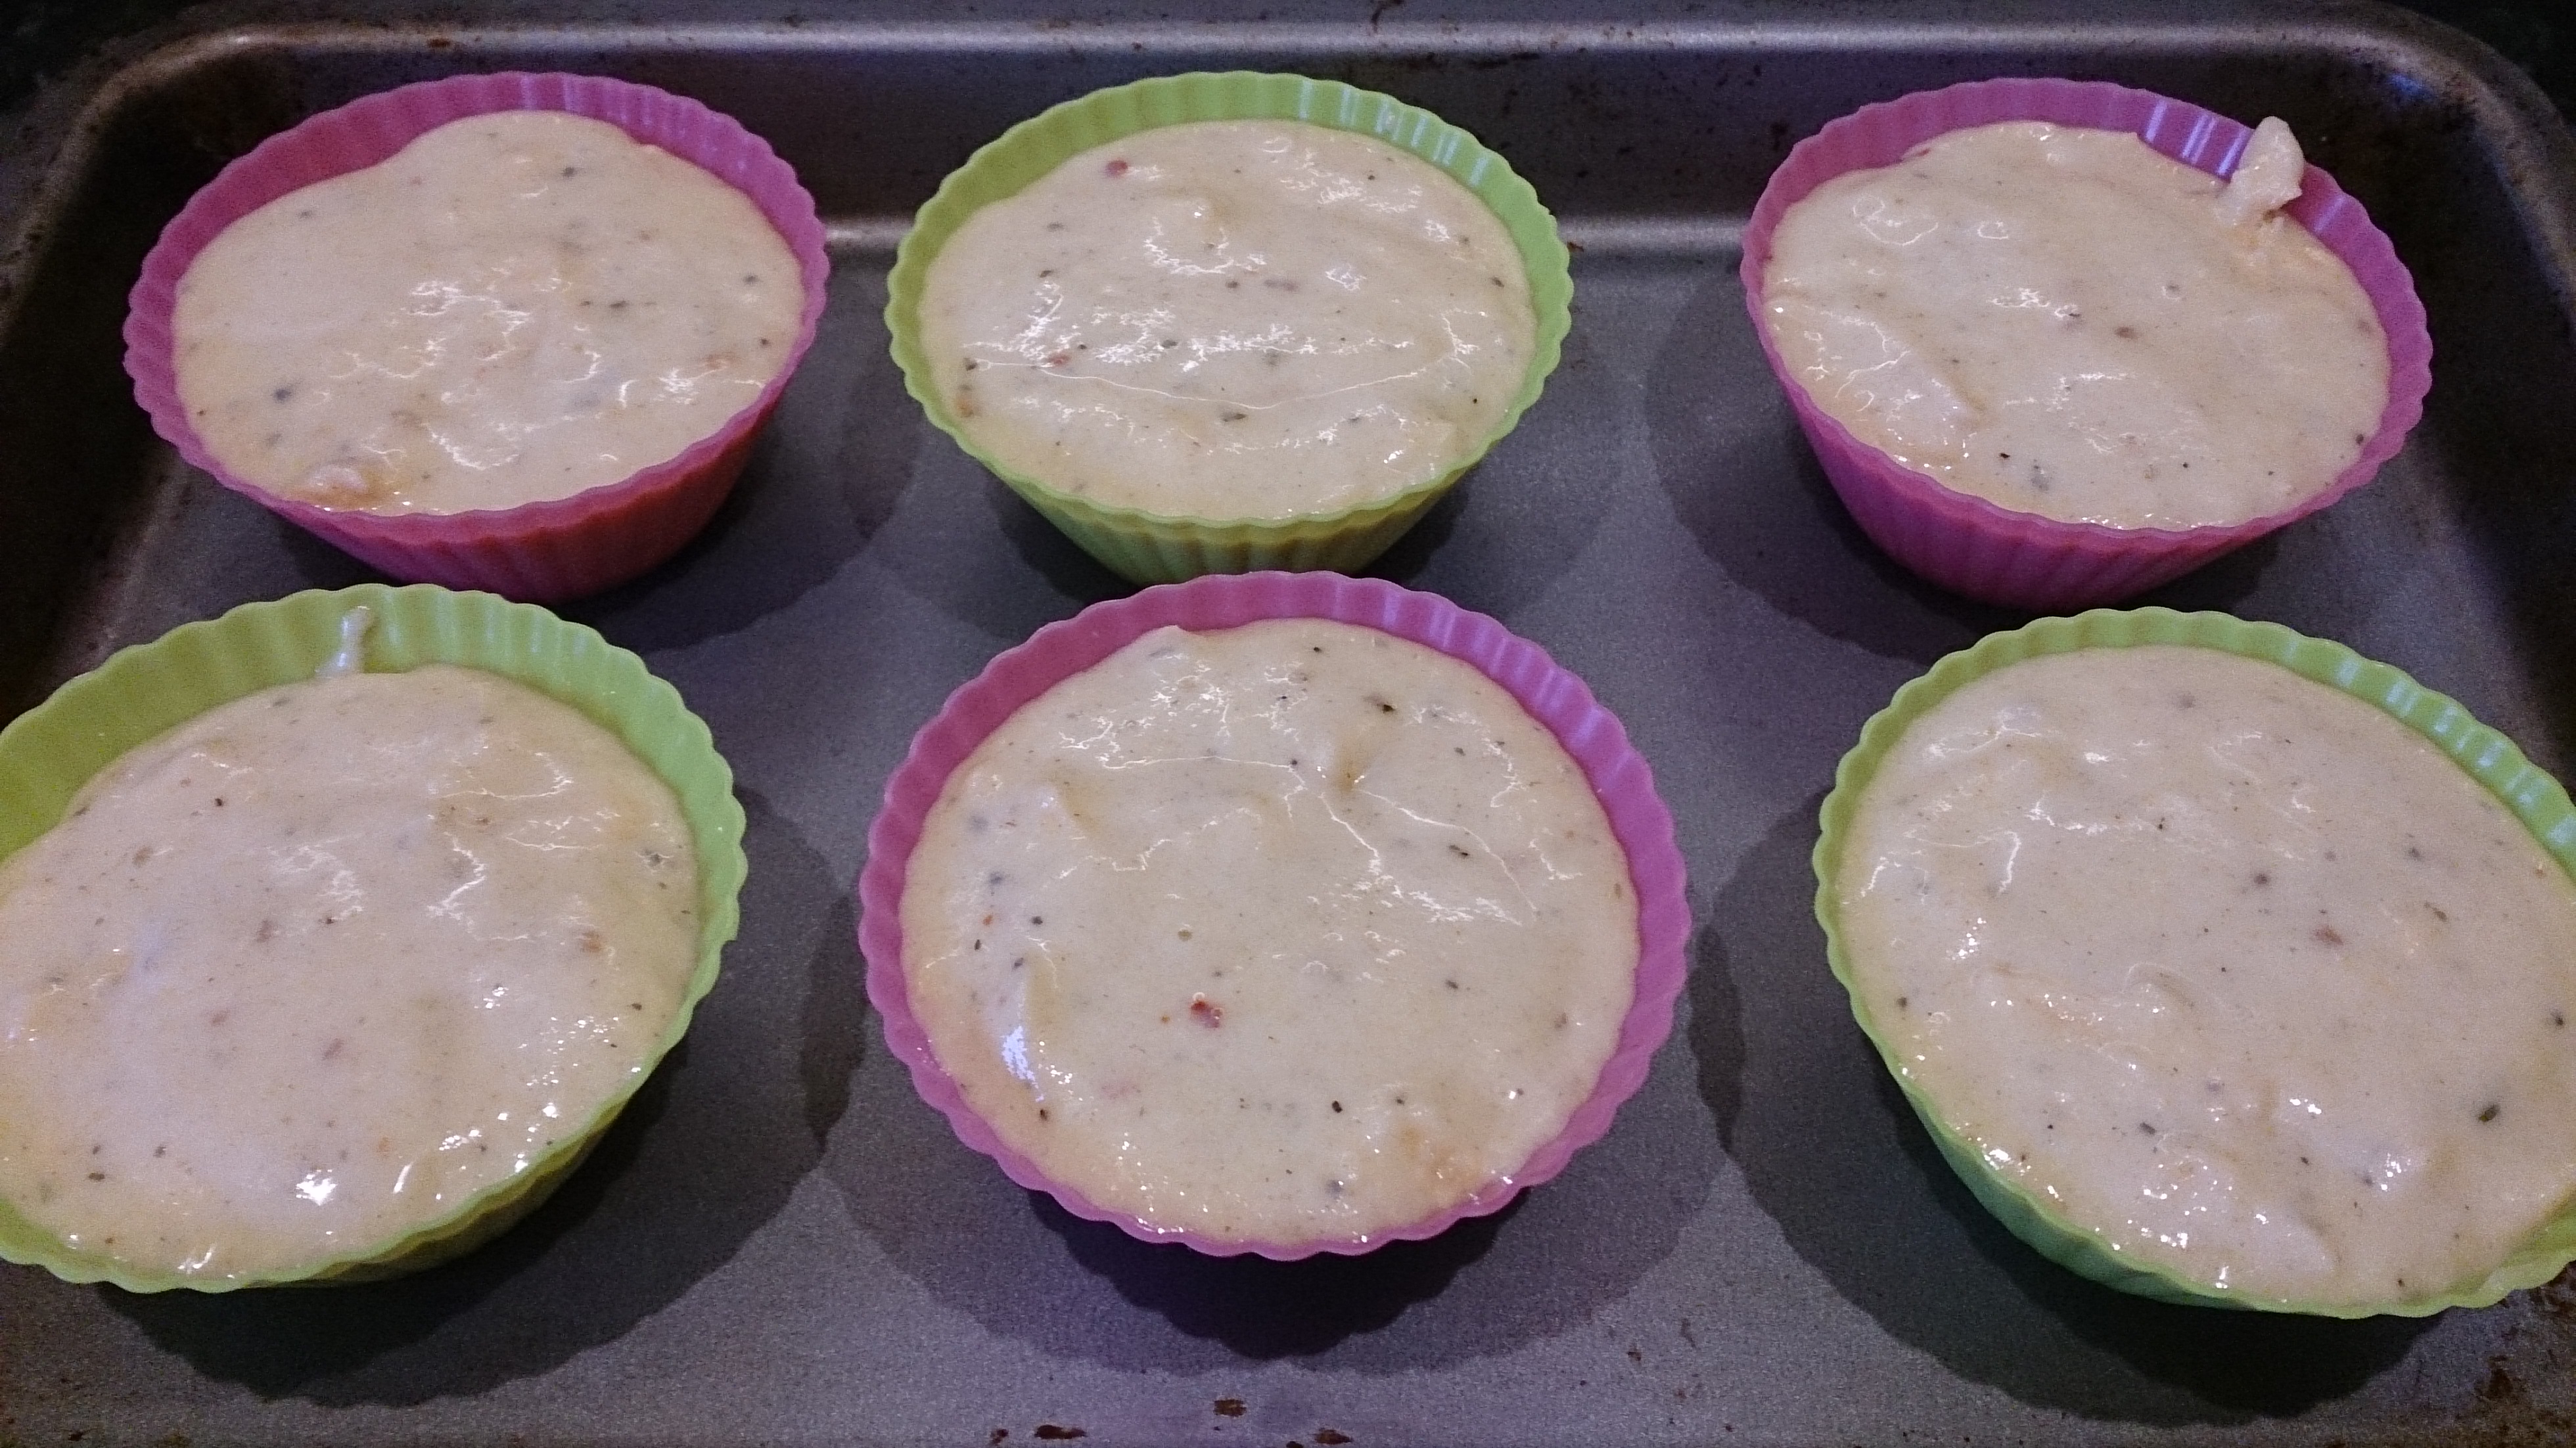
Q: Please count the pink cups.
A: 3